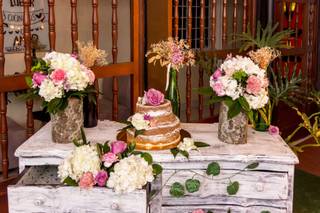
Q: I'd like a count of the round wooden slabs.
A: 1